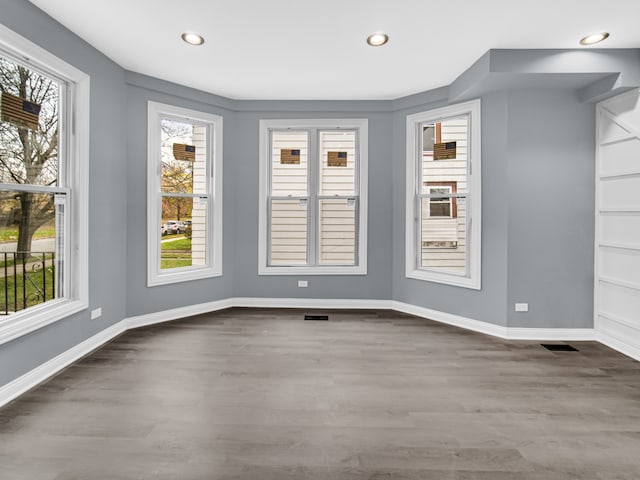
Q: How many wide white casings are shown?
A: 4